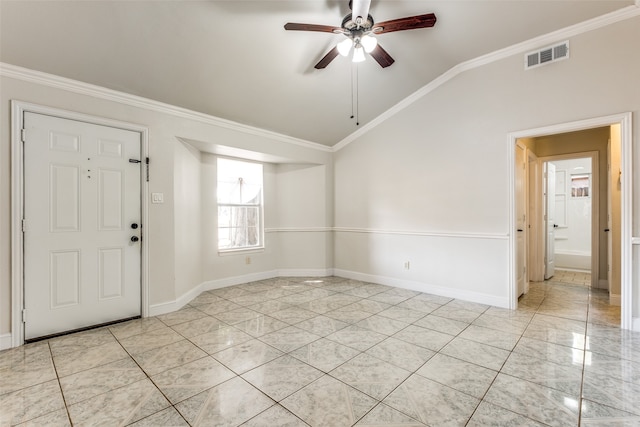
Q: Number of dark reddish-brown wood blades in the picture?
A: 4